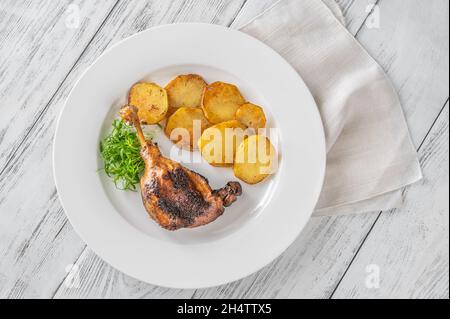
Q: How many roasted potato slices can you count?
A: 7